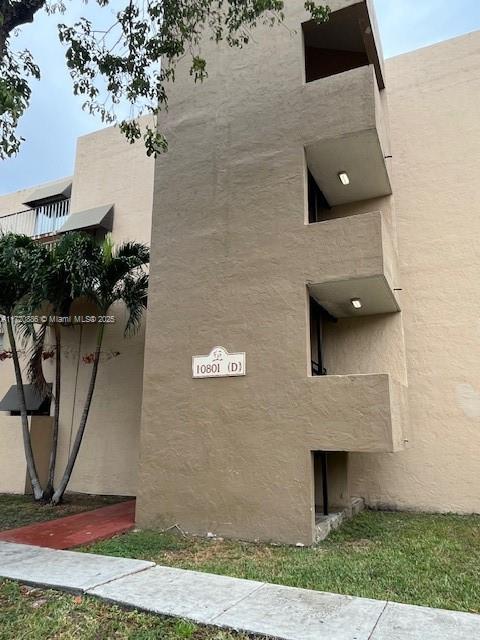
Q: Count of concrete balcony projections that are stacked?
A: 3